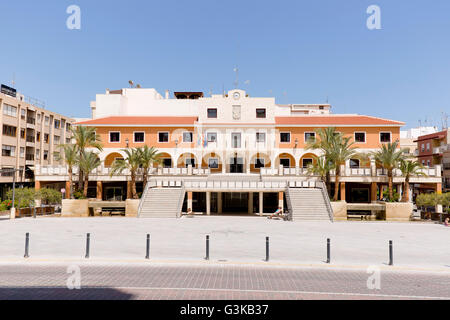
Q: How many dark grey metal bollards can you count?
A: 7